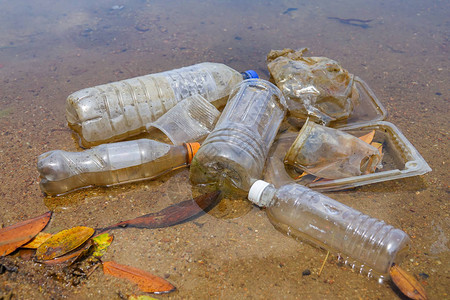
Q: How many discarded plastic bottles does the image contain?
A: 4